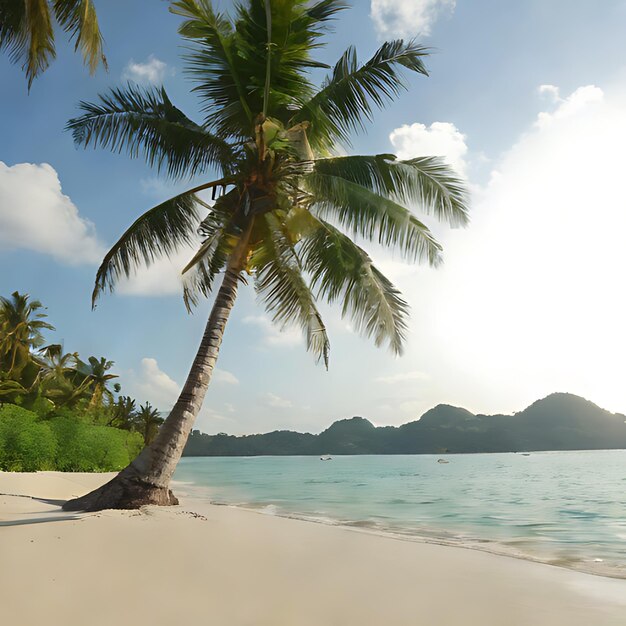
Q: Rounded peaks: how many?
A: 3